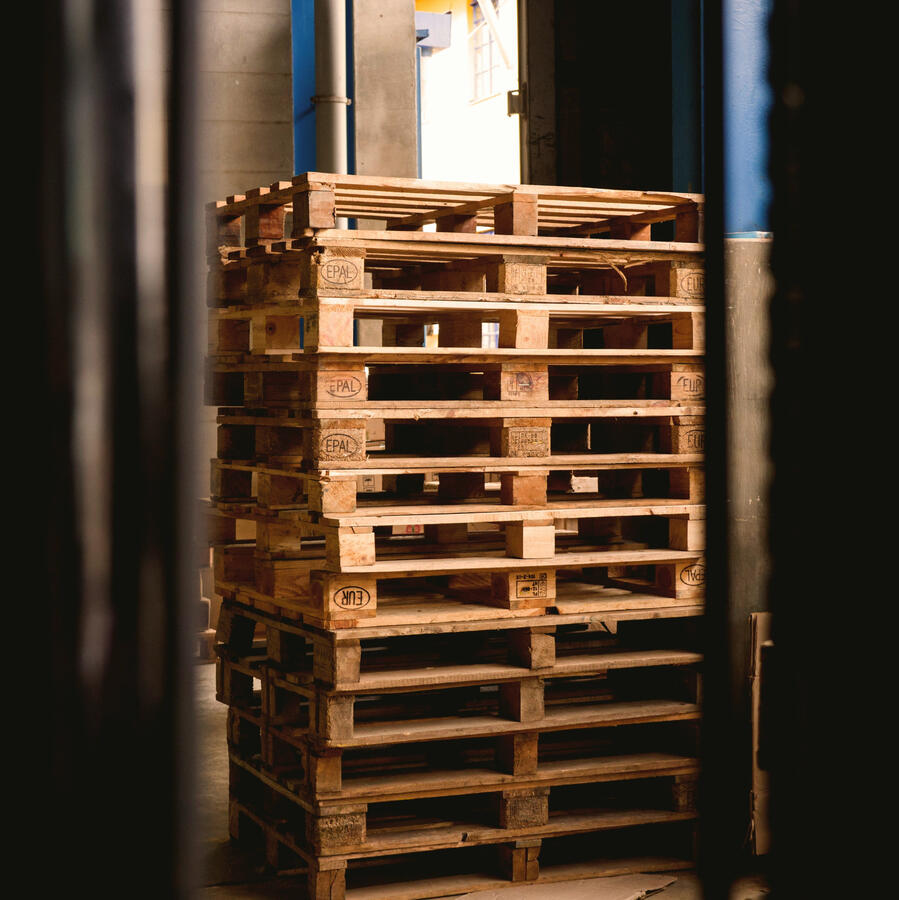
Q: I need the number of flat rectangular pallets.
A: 13